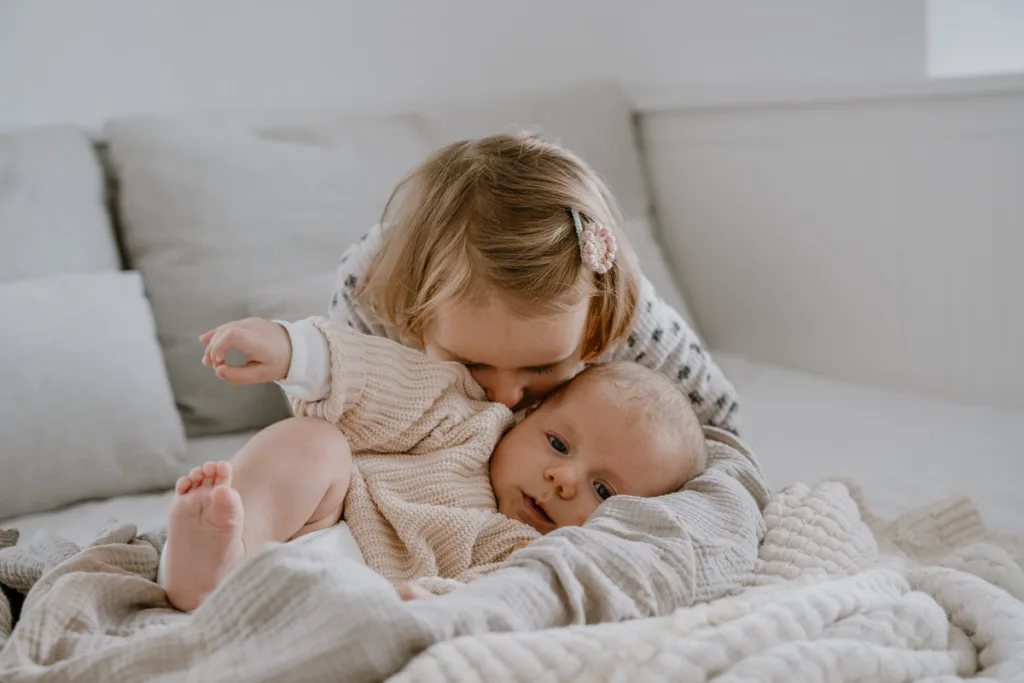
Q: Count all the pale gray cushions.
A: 4